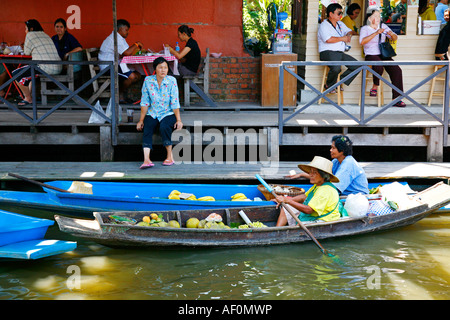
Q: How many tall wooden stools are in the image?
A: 3